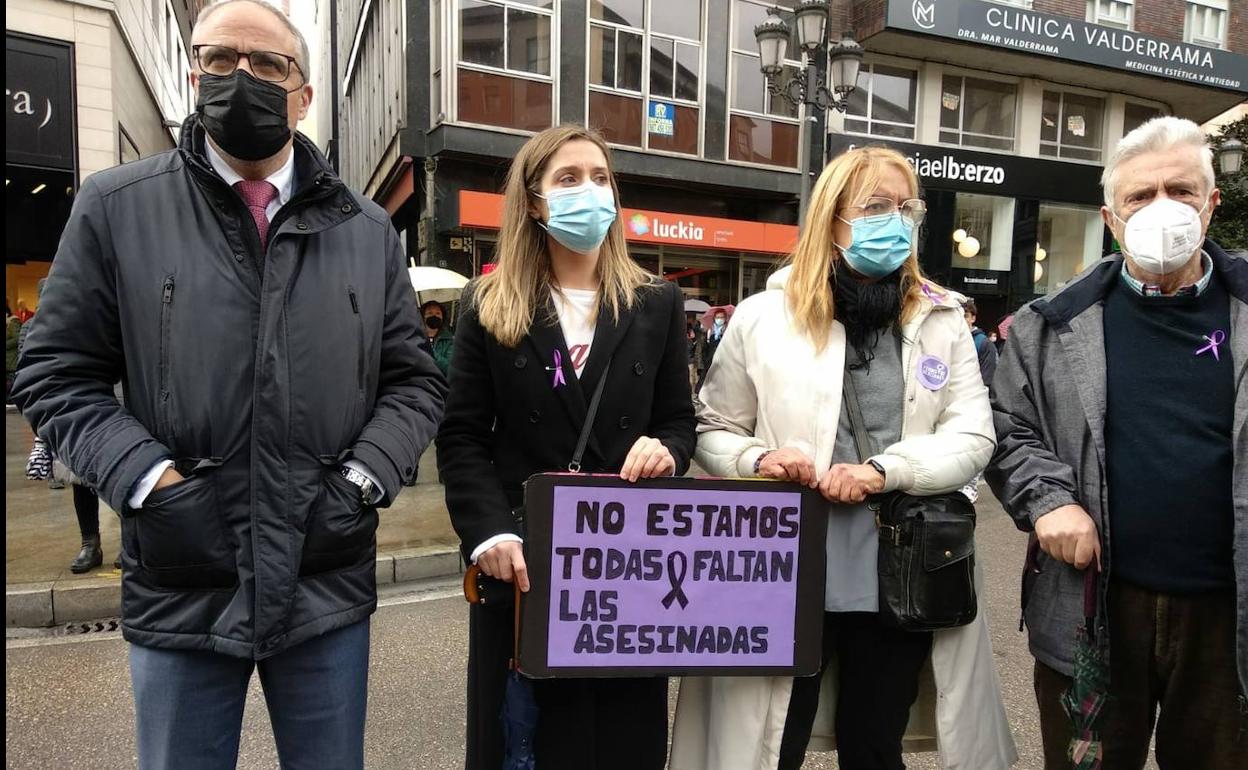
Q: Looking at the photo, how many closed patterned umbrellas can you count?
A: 1